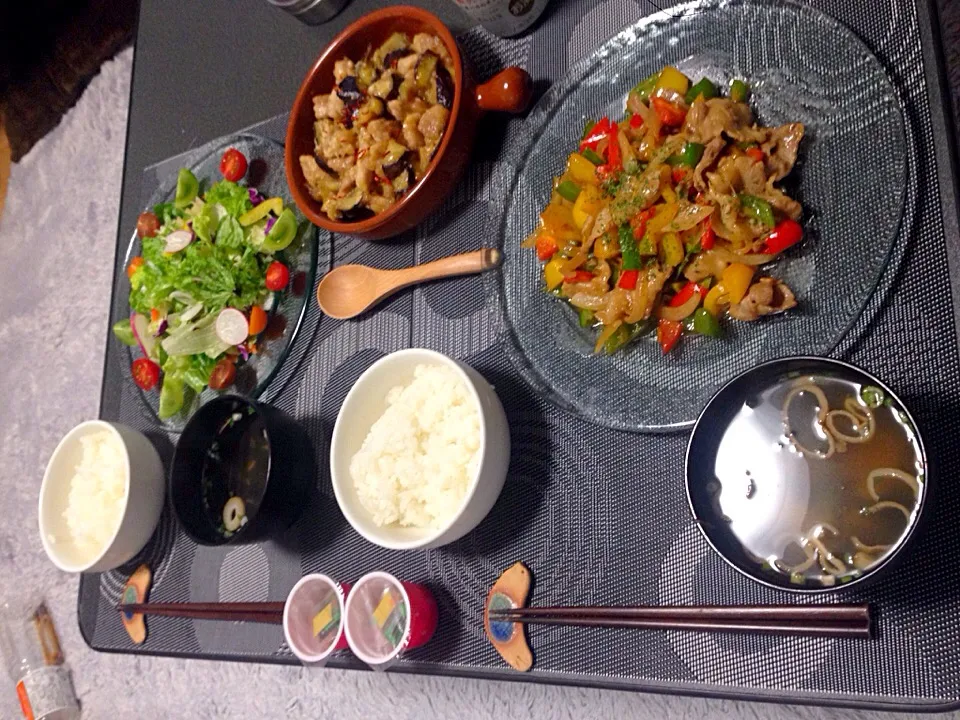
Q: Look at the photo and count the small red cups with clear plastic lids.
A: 2